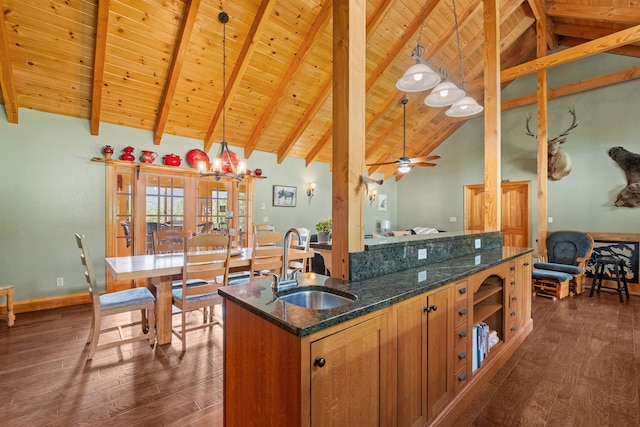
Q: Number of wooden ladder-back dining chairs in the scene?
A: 7